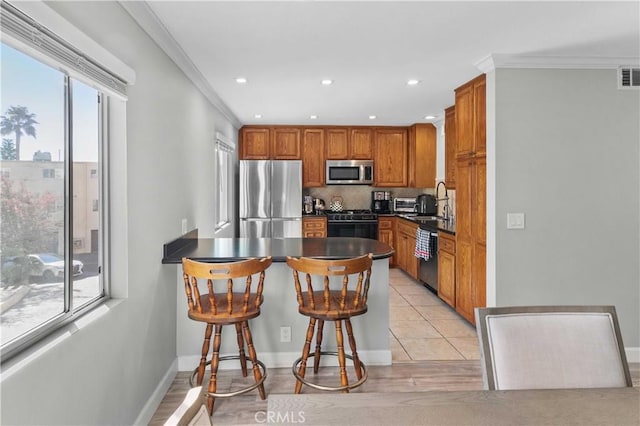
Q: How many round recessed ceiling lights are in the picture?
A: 7